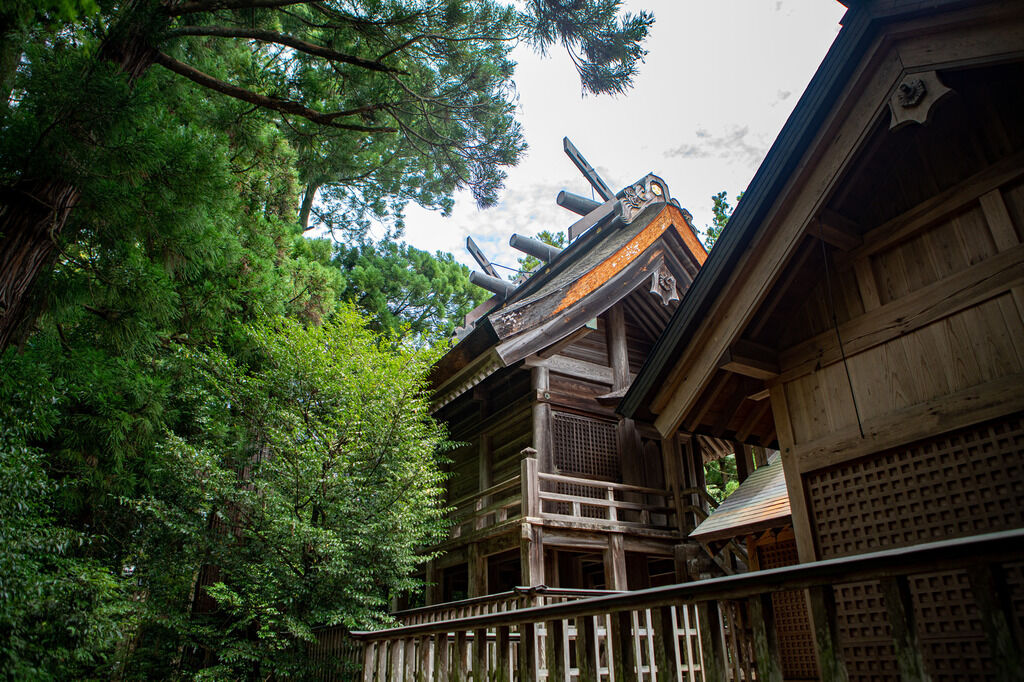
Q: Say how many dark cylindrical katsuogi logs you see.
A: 3